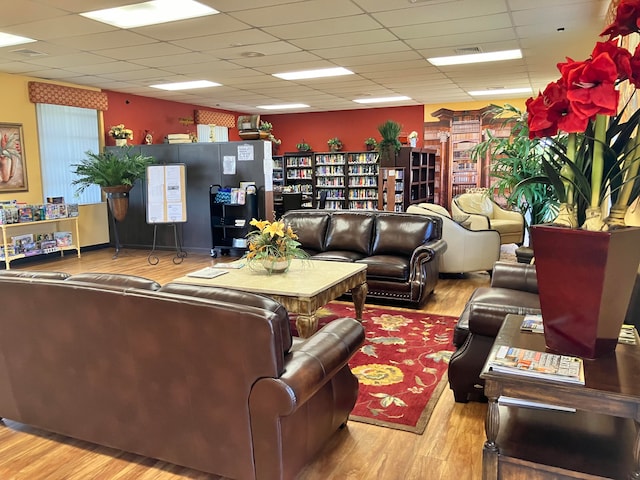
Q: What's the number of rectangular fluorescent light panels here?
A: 8